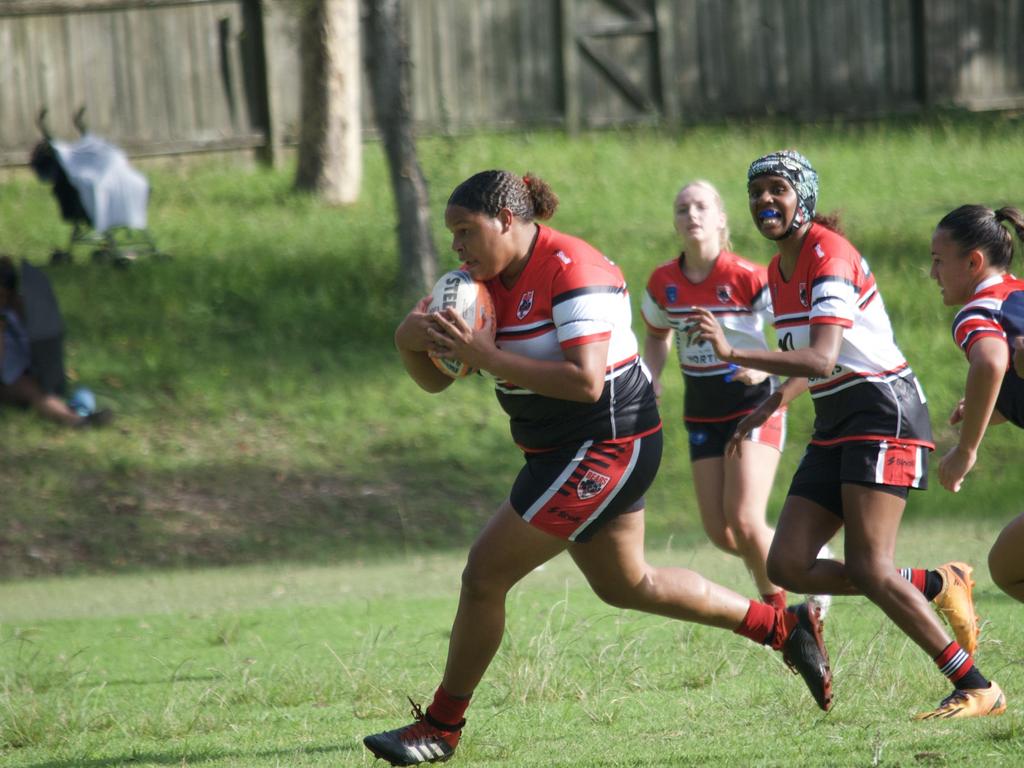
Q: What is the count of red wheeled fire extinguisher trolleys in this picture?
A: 0